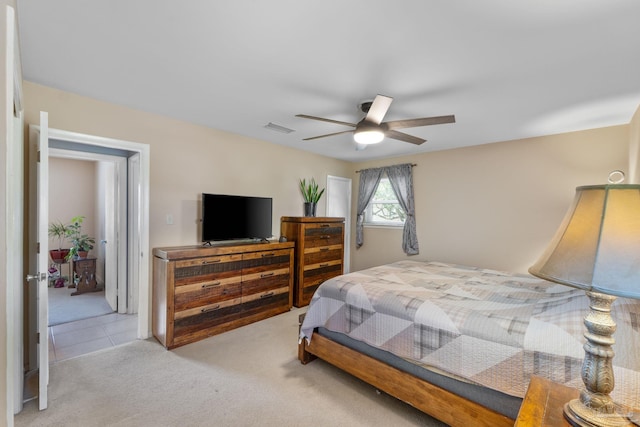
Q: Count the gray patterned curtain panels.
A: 2